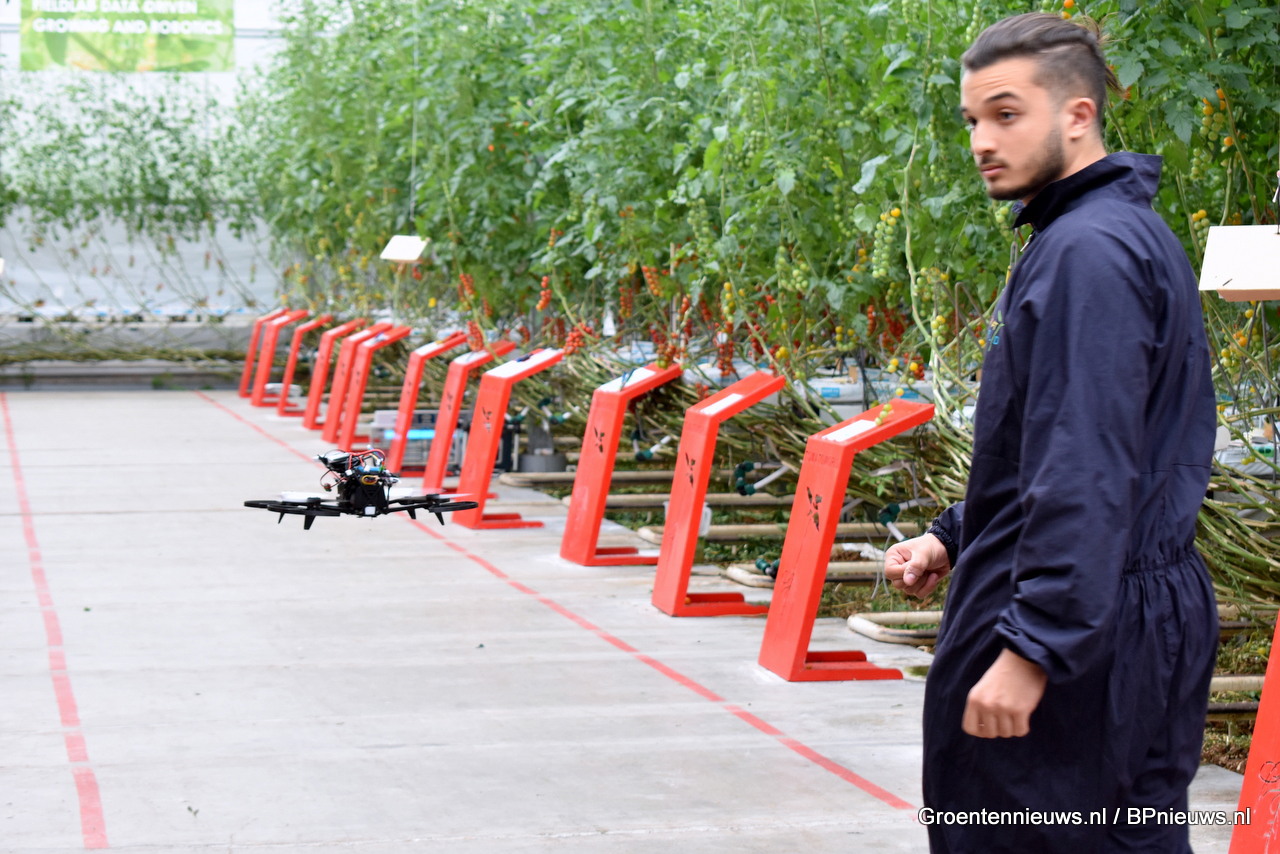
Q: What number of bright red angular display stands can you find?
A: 13